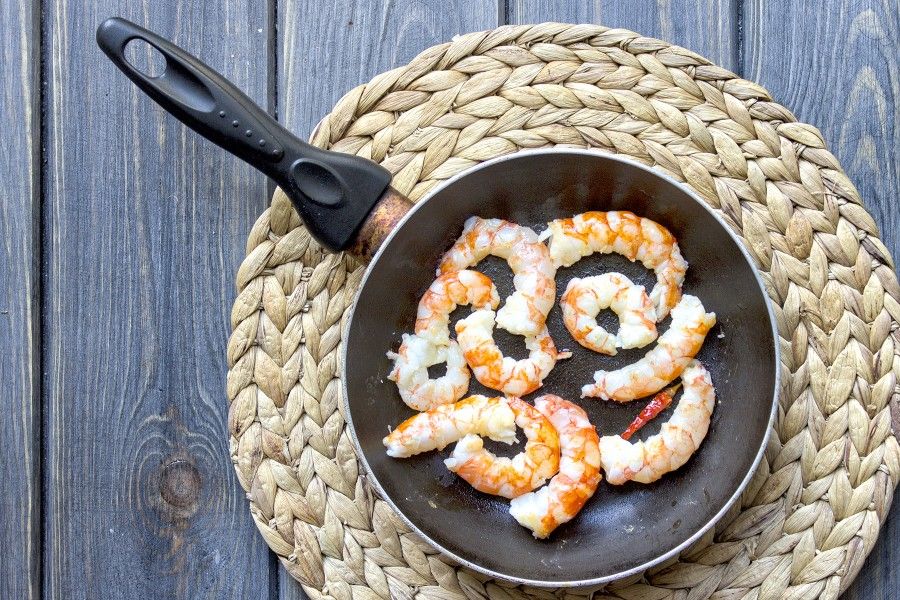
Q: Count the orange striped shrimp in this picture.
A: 11